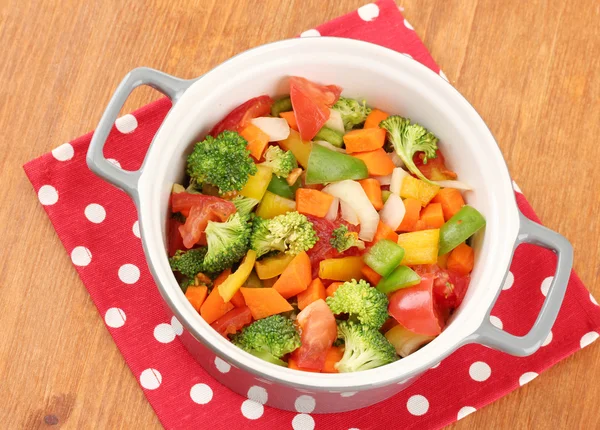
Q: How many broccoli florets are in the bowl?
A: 11